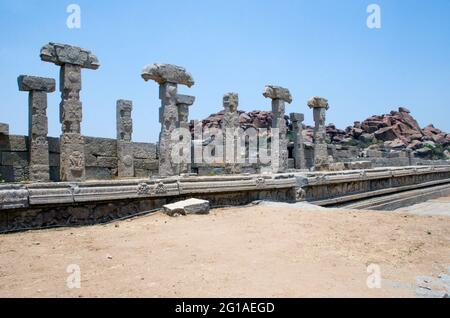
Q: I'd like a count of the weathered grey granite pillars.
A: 9